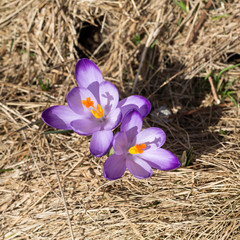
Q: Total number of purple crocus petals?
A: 14